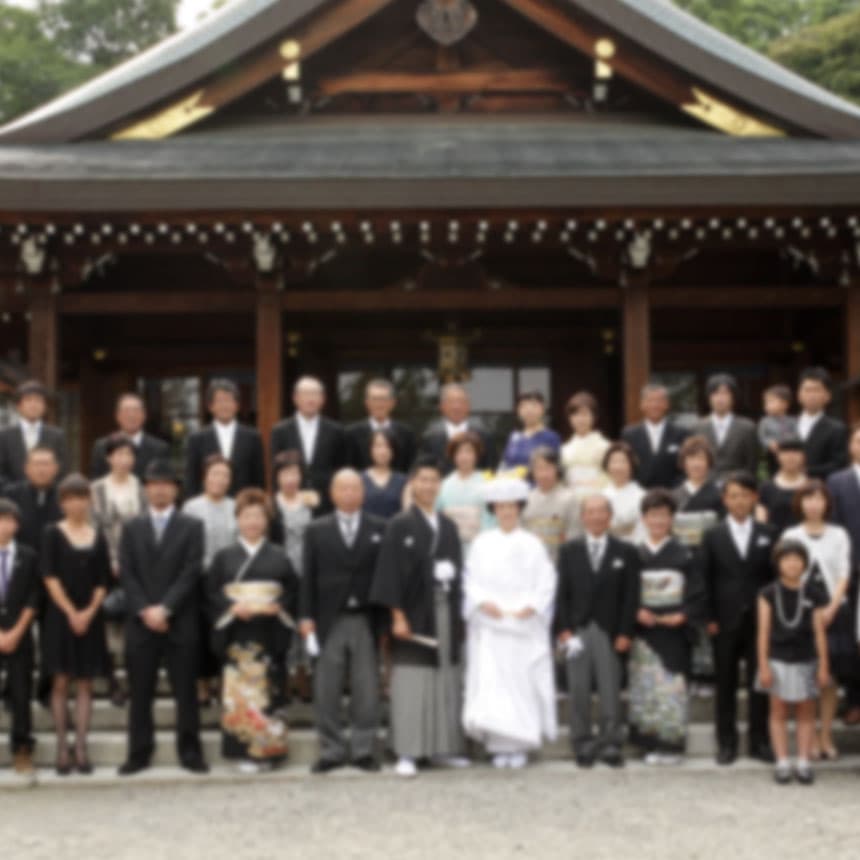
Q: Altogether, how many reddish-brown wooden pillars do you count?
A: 4